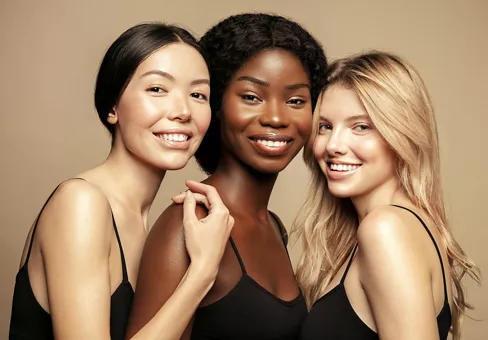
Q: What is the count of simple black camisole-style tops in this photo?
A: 3